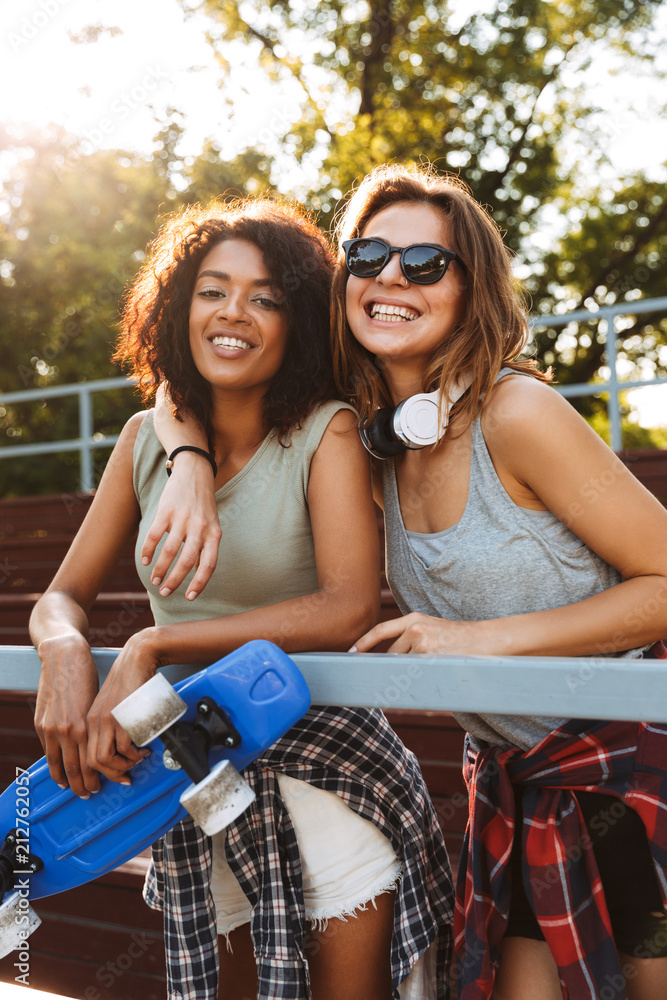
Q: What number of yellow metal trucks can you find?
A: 0